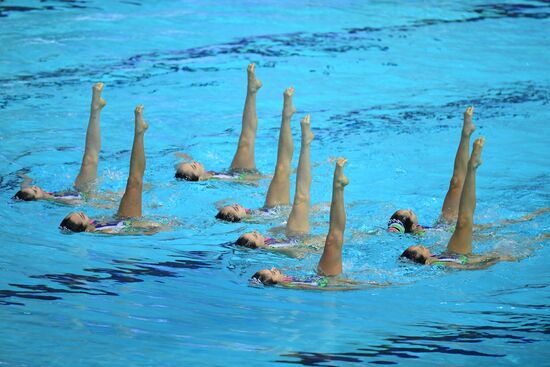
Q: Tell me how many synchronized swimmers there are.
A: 8